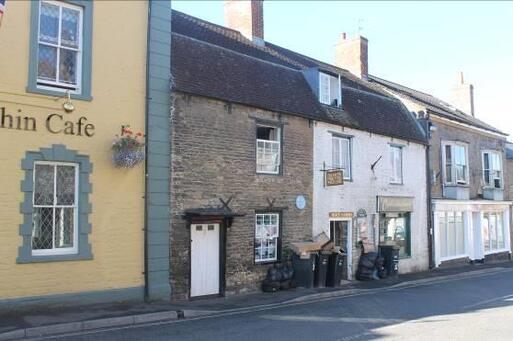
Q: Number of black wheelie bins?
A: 4